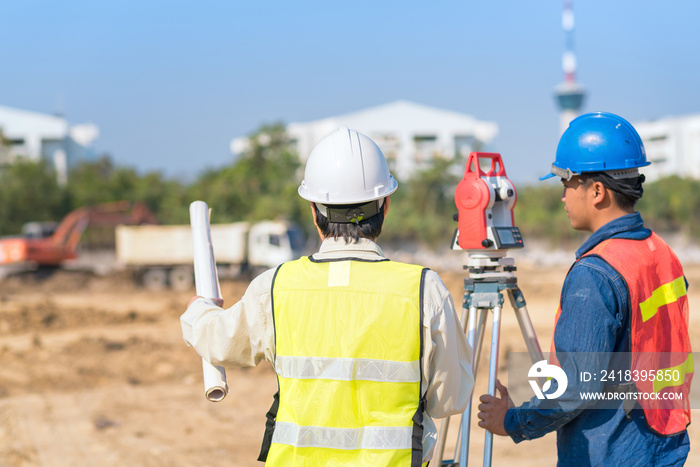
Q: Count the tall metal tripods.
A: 1